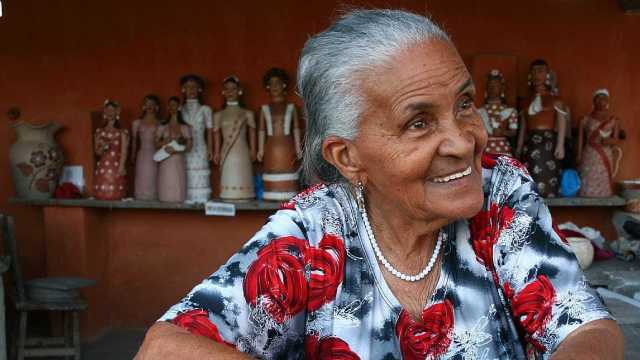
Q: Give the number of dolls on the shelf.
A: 9